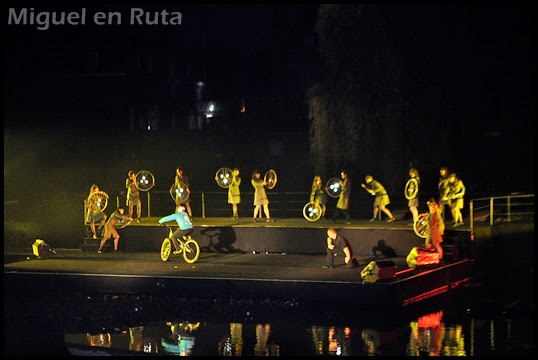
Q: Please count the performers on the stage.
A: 15